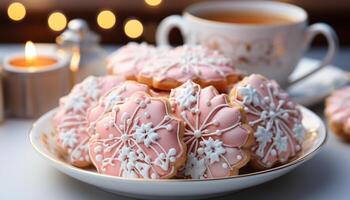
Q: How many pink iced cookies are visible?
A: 8